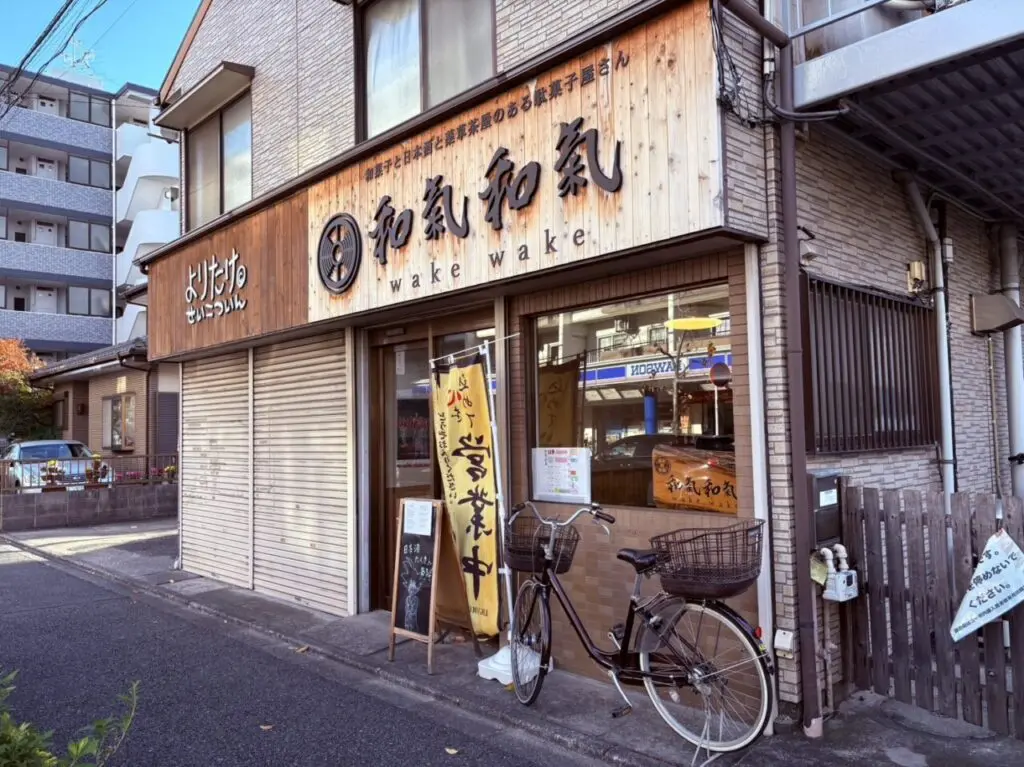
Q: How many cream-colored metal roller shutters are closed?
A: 2